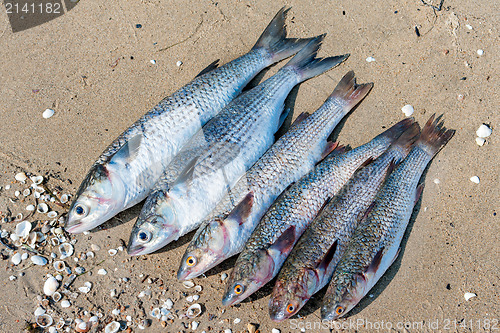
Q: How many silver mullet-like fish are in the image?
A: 6